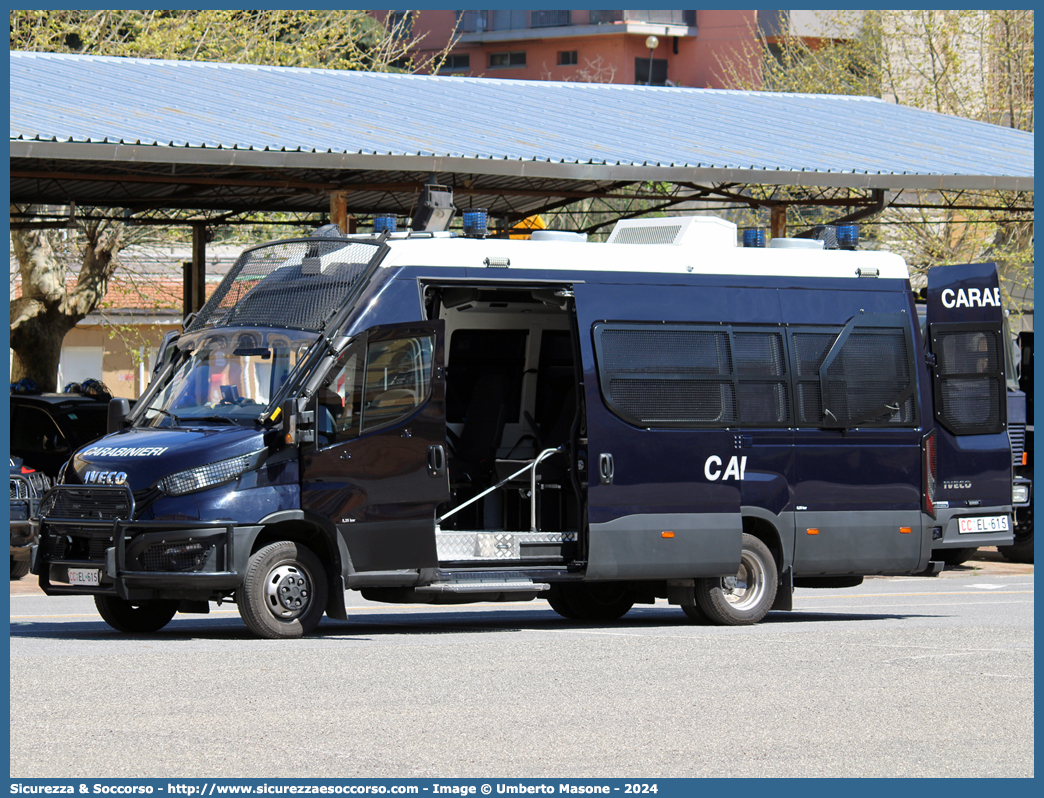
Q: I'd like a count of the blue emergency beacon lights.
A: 4